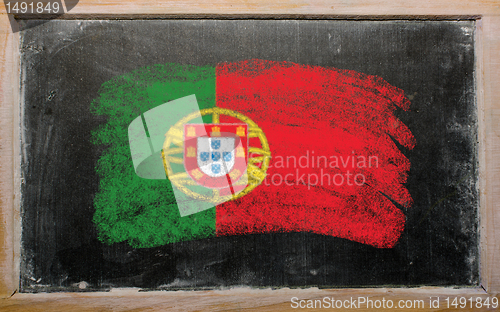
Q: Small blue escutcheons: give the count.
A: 5